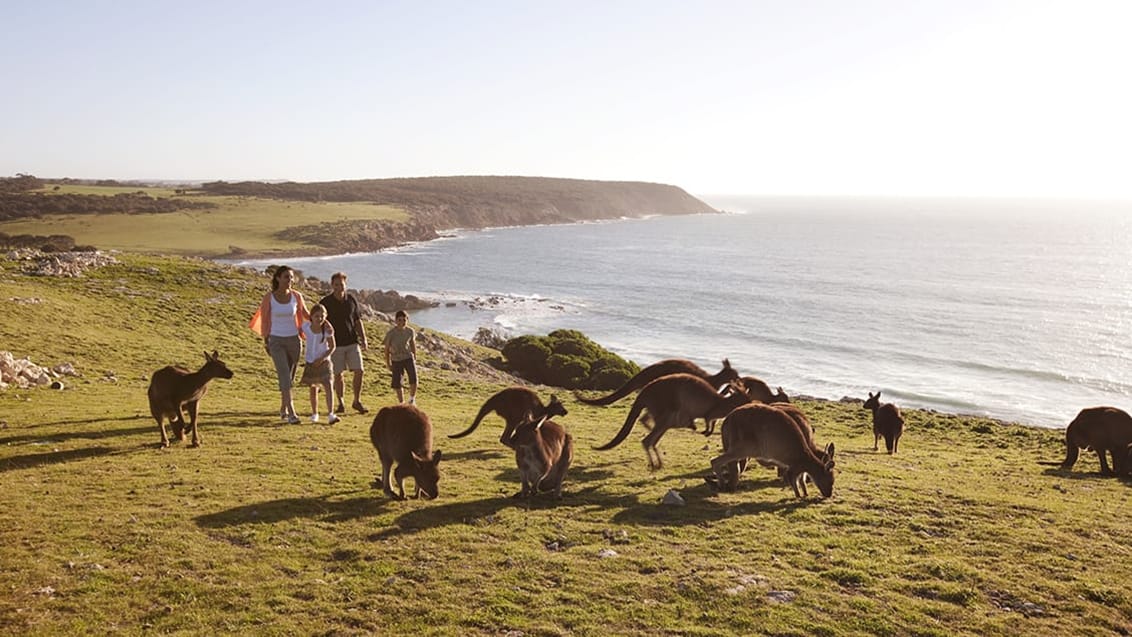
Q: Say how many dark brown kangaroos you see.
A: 11